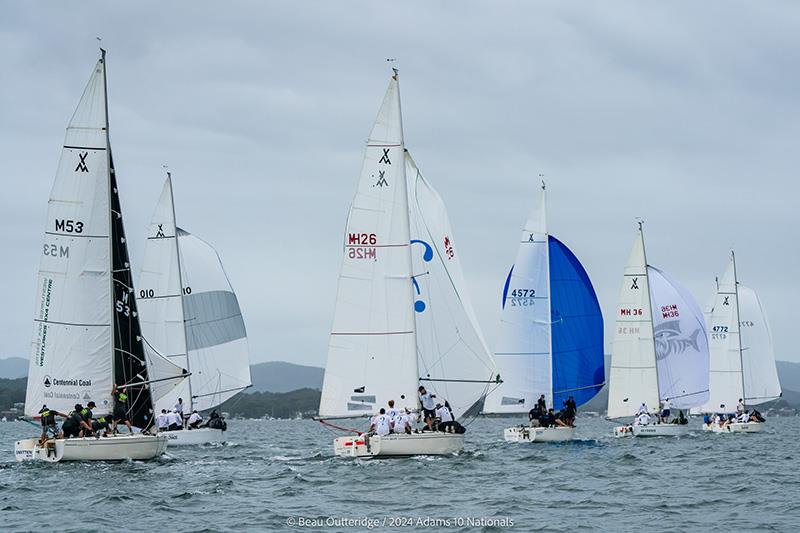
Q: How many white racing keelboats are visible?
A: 6